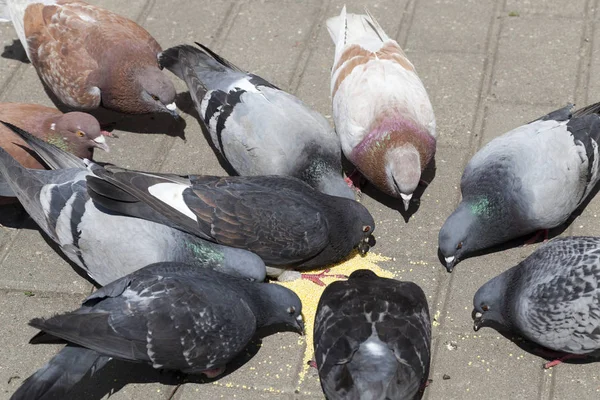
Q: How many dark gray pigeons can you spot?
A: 3